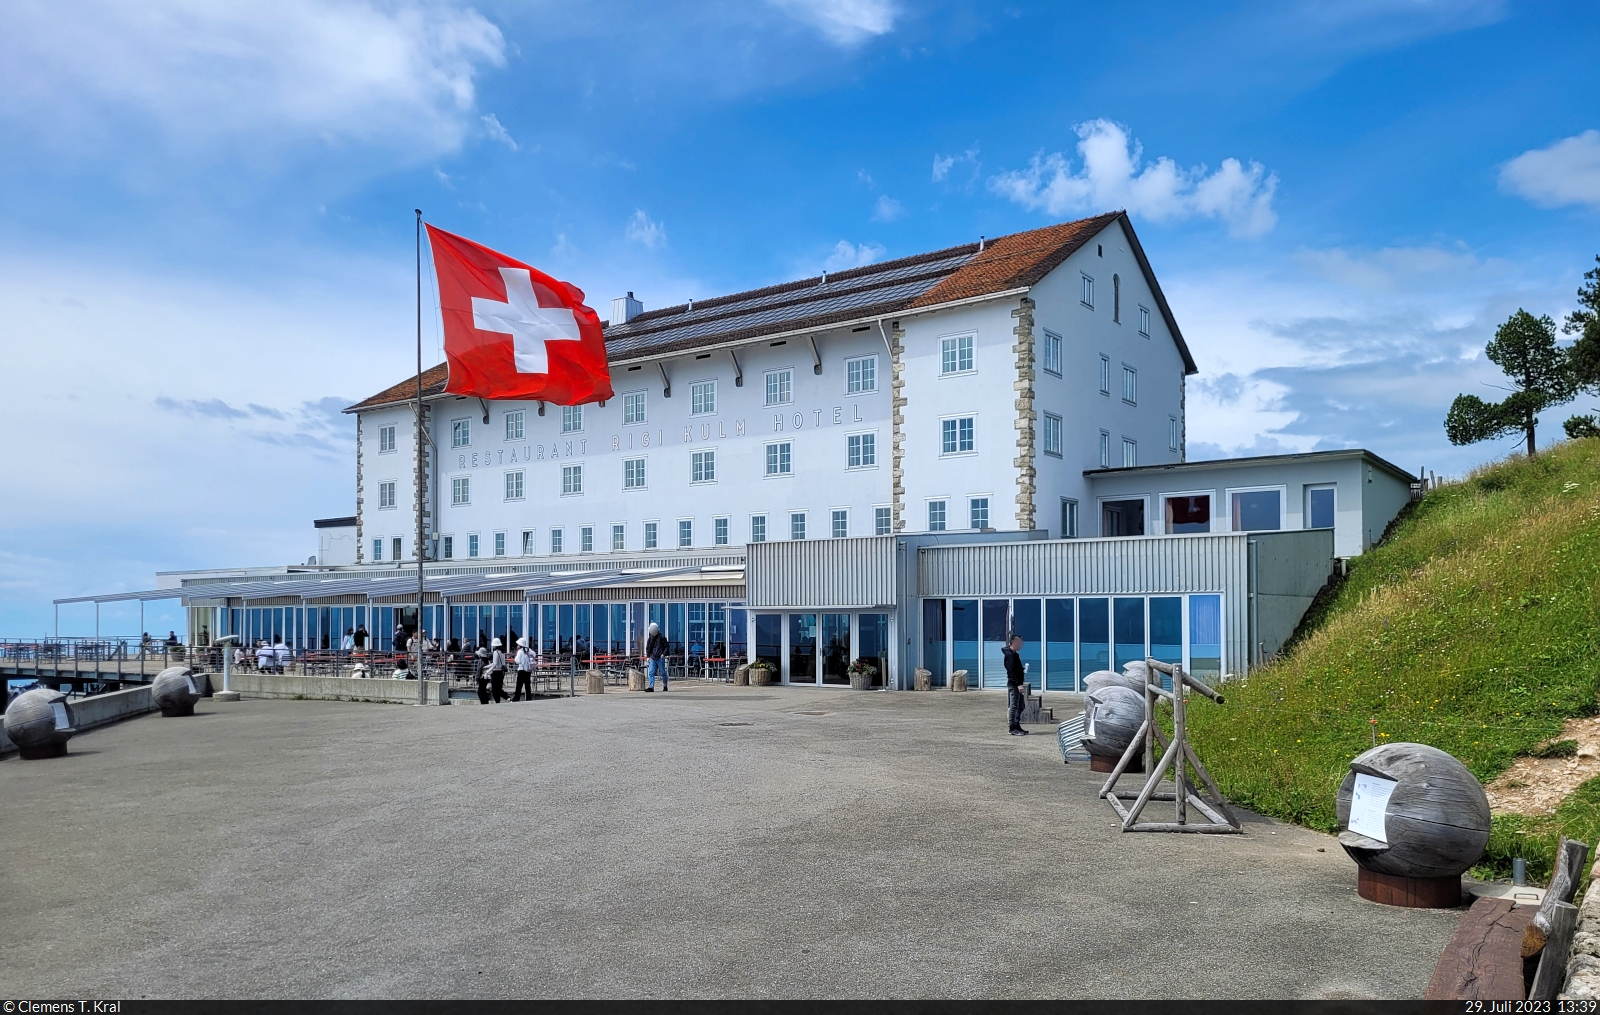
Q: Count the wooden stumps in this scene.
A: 5